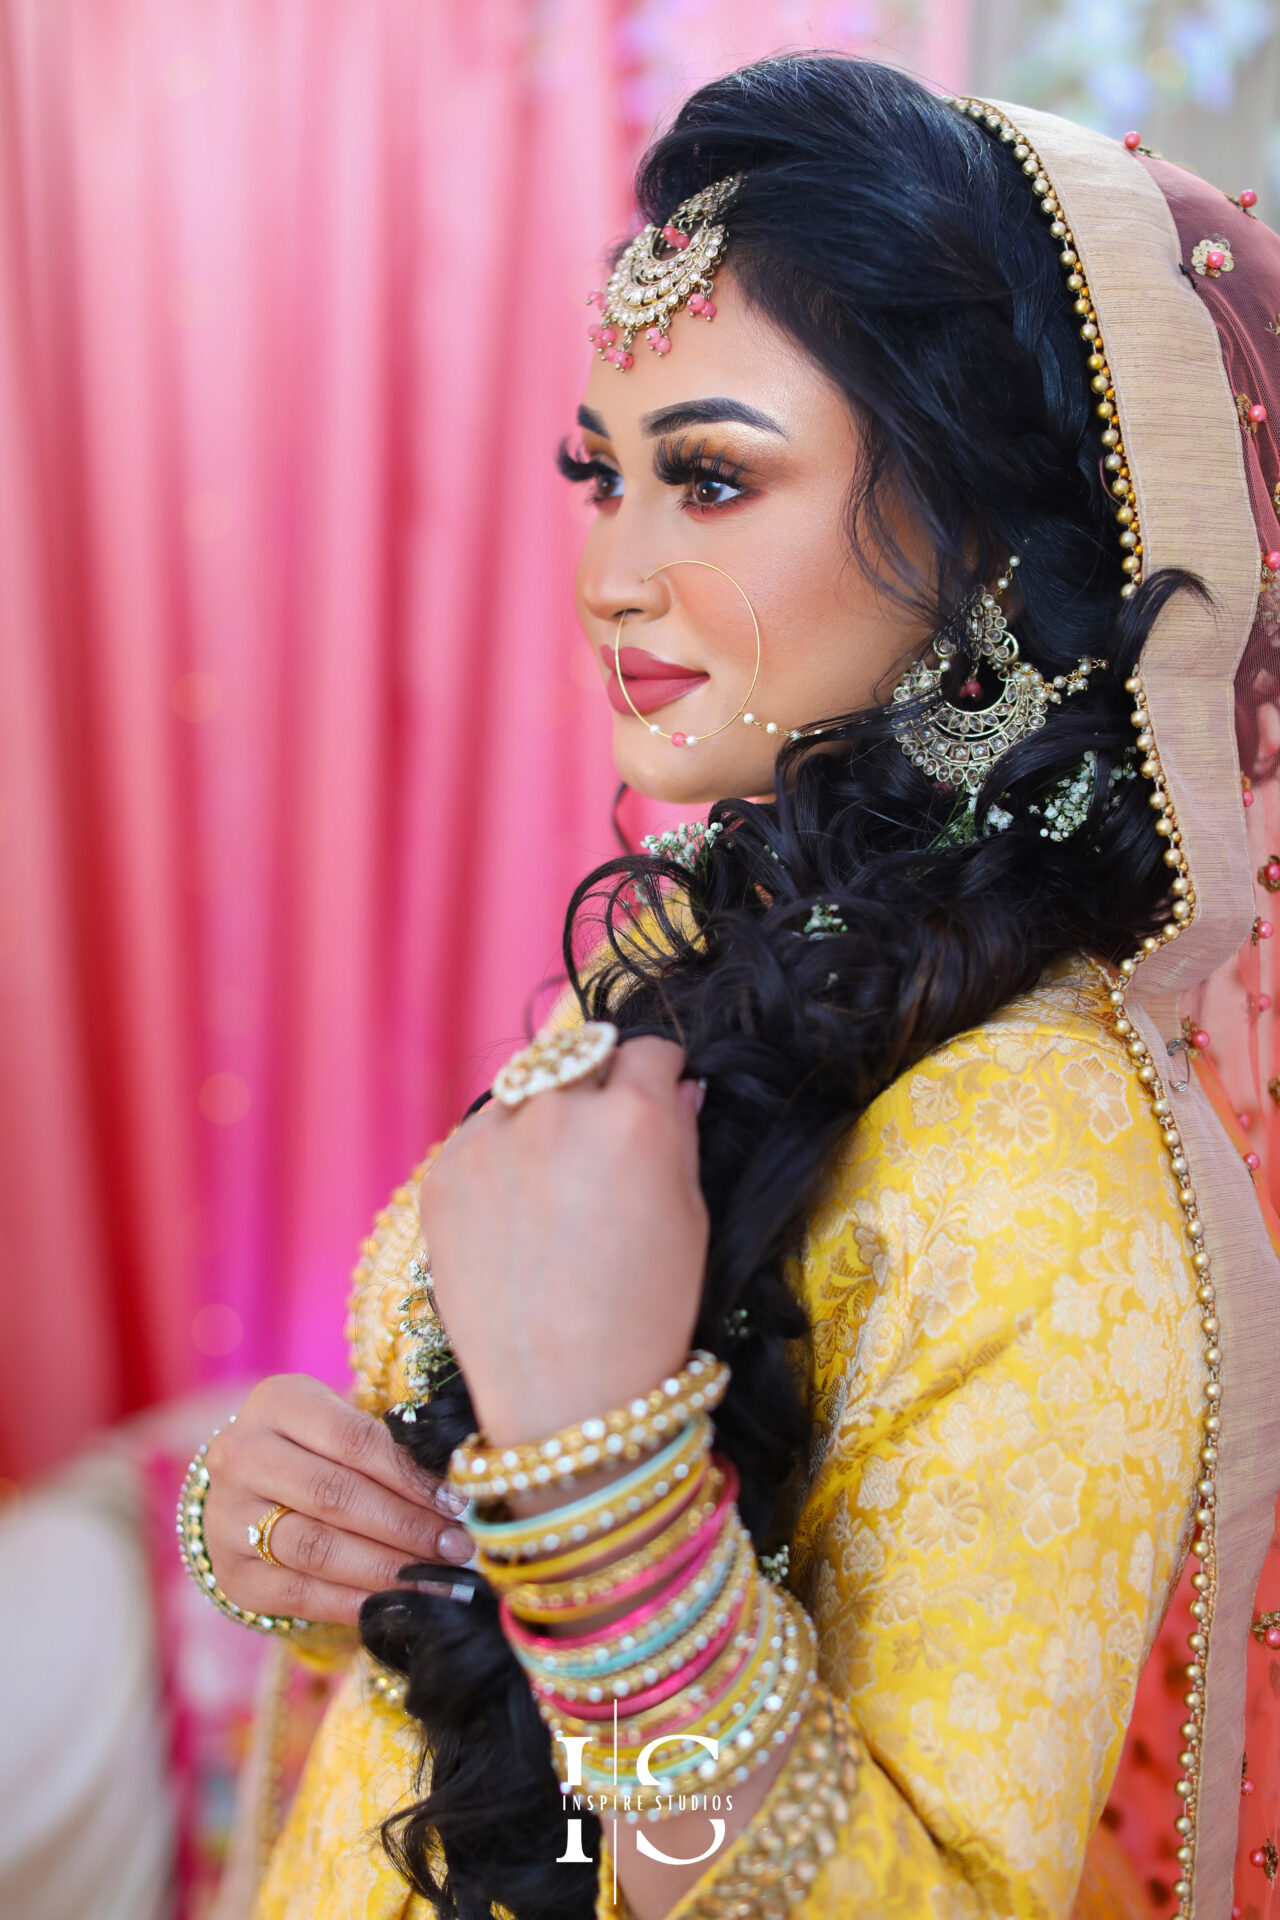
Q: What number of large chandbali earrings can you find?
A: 1